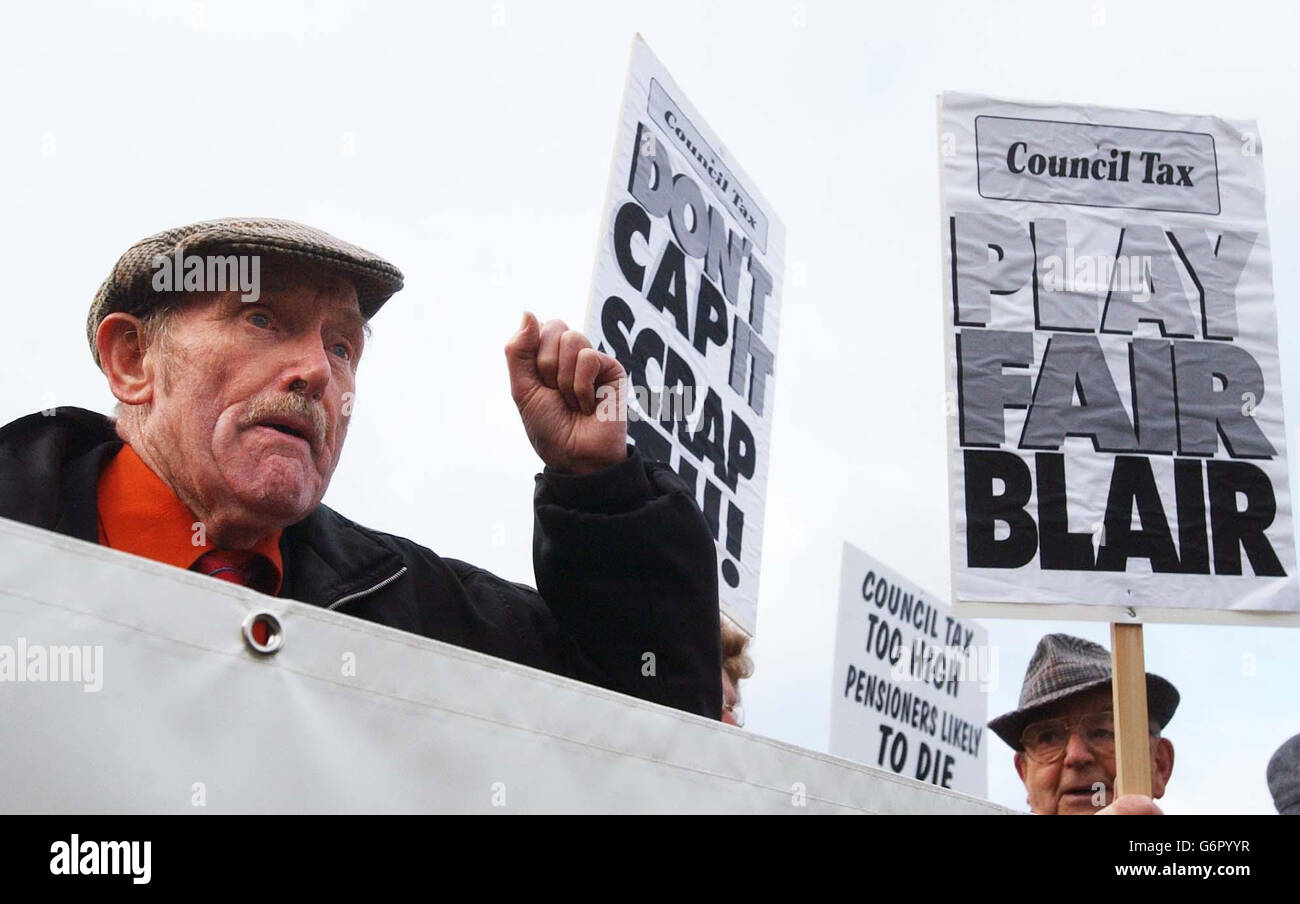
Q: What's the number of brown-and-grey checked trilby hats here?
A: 1